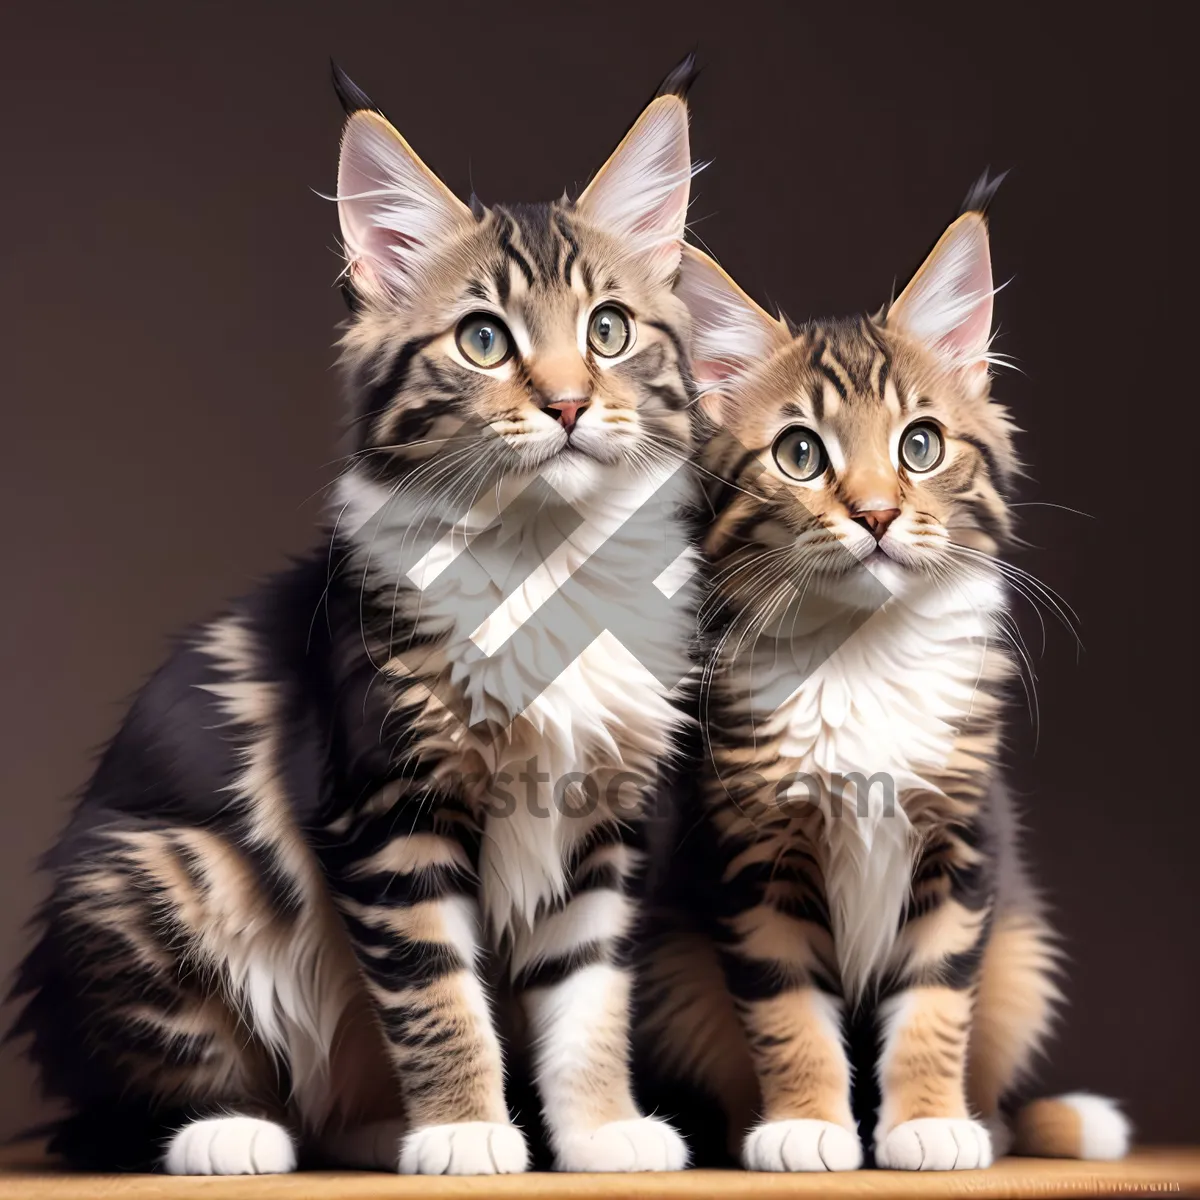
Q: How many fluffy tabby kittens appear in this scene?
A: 2